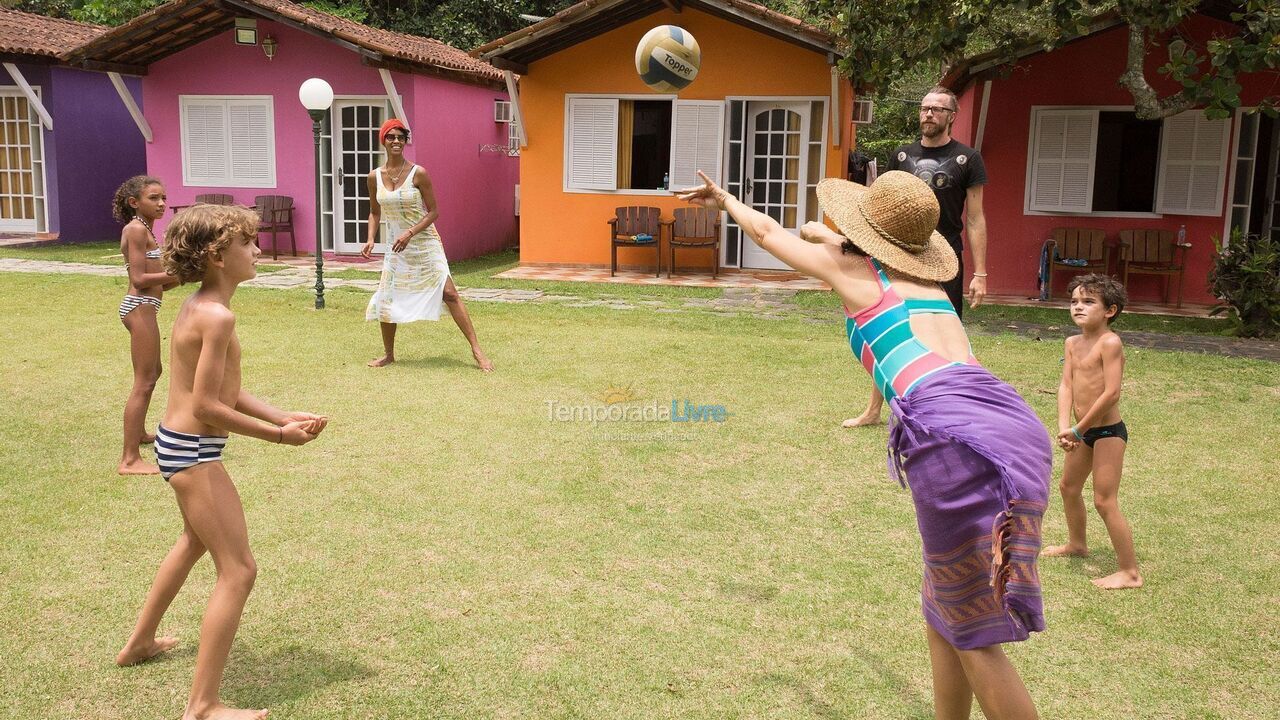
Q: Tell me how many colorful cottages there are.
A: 4